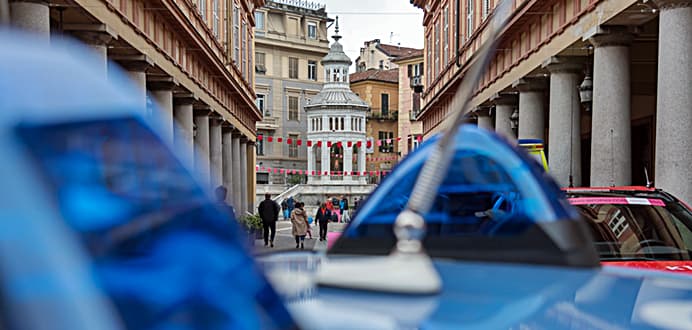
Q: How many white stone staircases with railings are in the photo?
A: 1